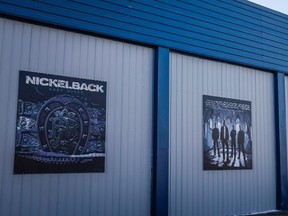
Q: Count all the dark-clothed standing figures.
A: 4